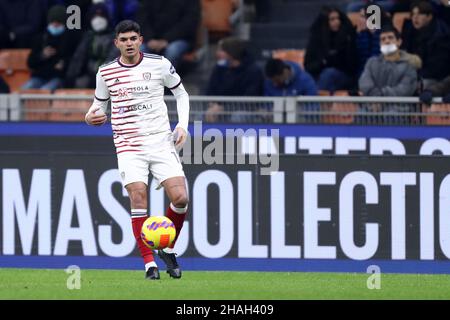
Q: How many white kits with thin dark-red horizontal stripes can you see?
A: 1